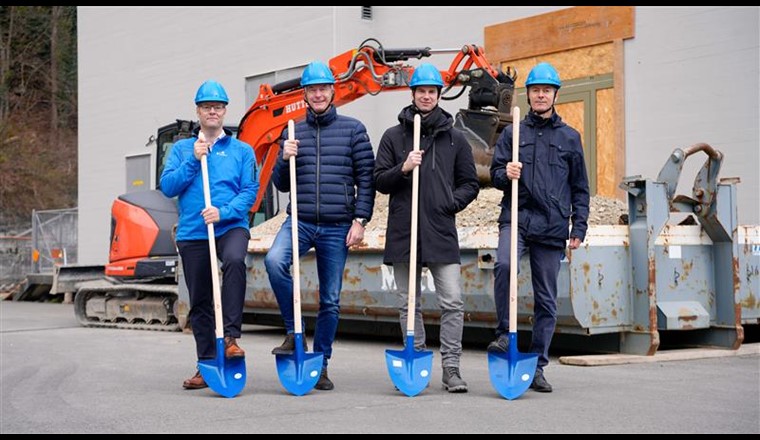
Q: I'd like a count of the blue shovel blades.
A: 4